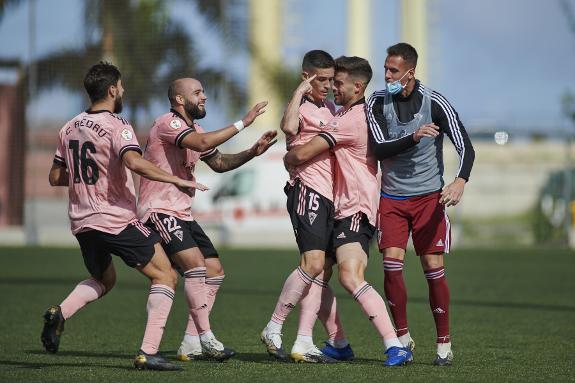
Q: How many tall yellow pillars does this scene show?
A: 3